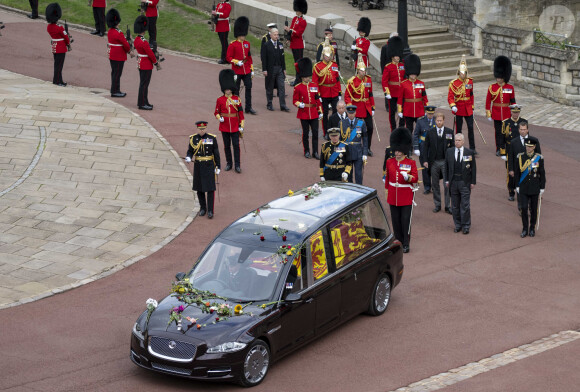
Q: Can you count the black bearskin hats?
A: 12